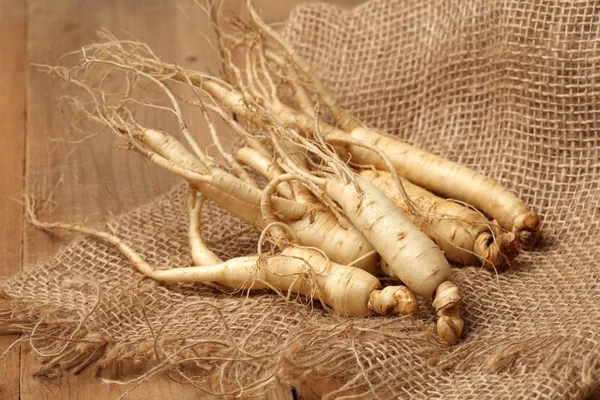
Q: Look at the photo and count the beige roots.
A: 5